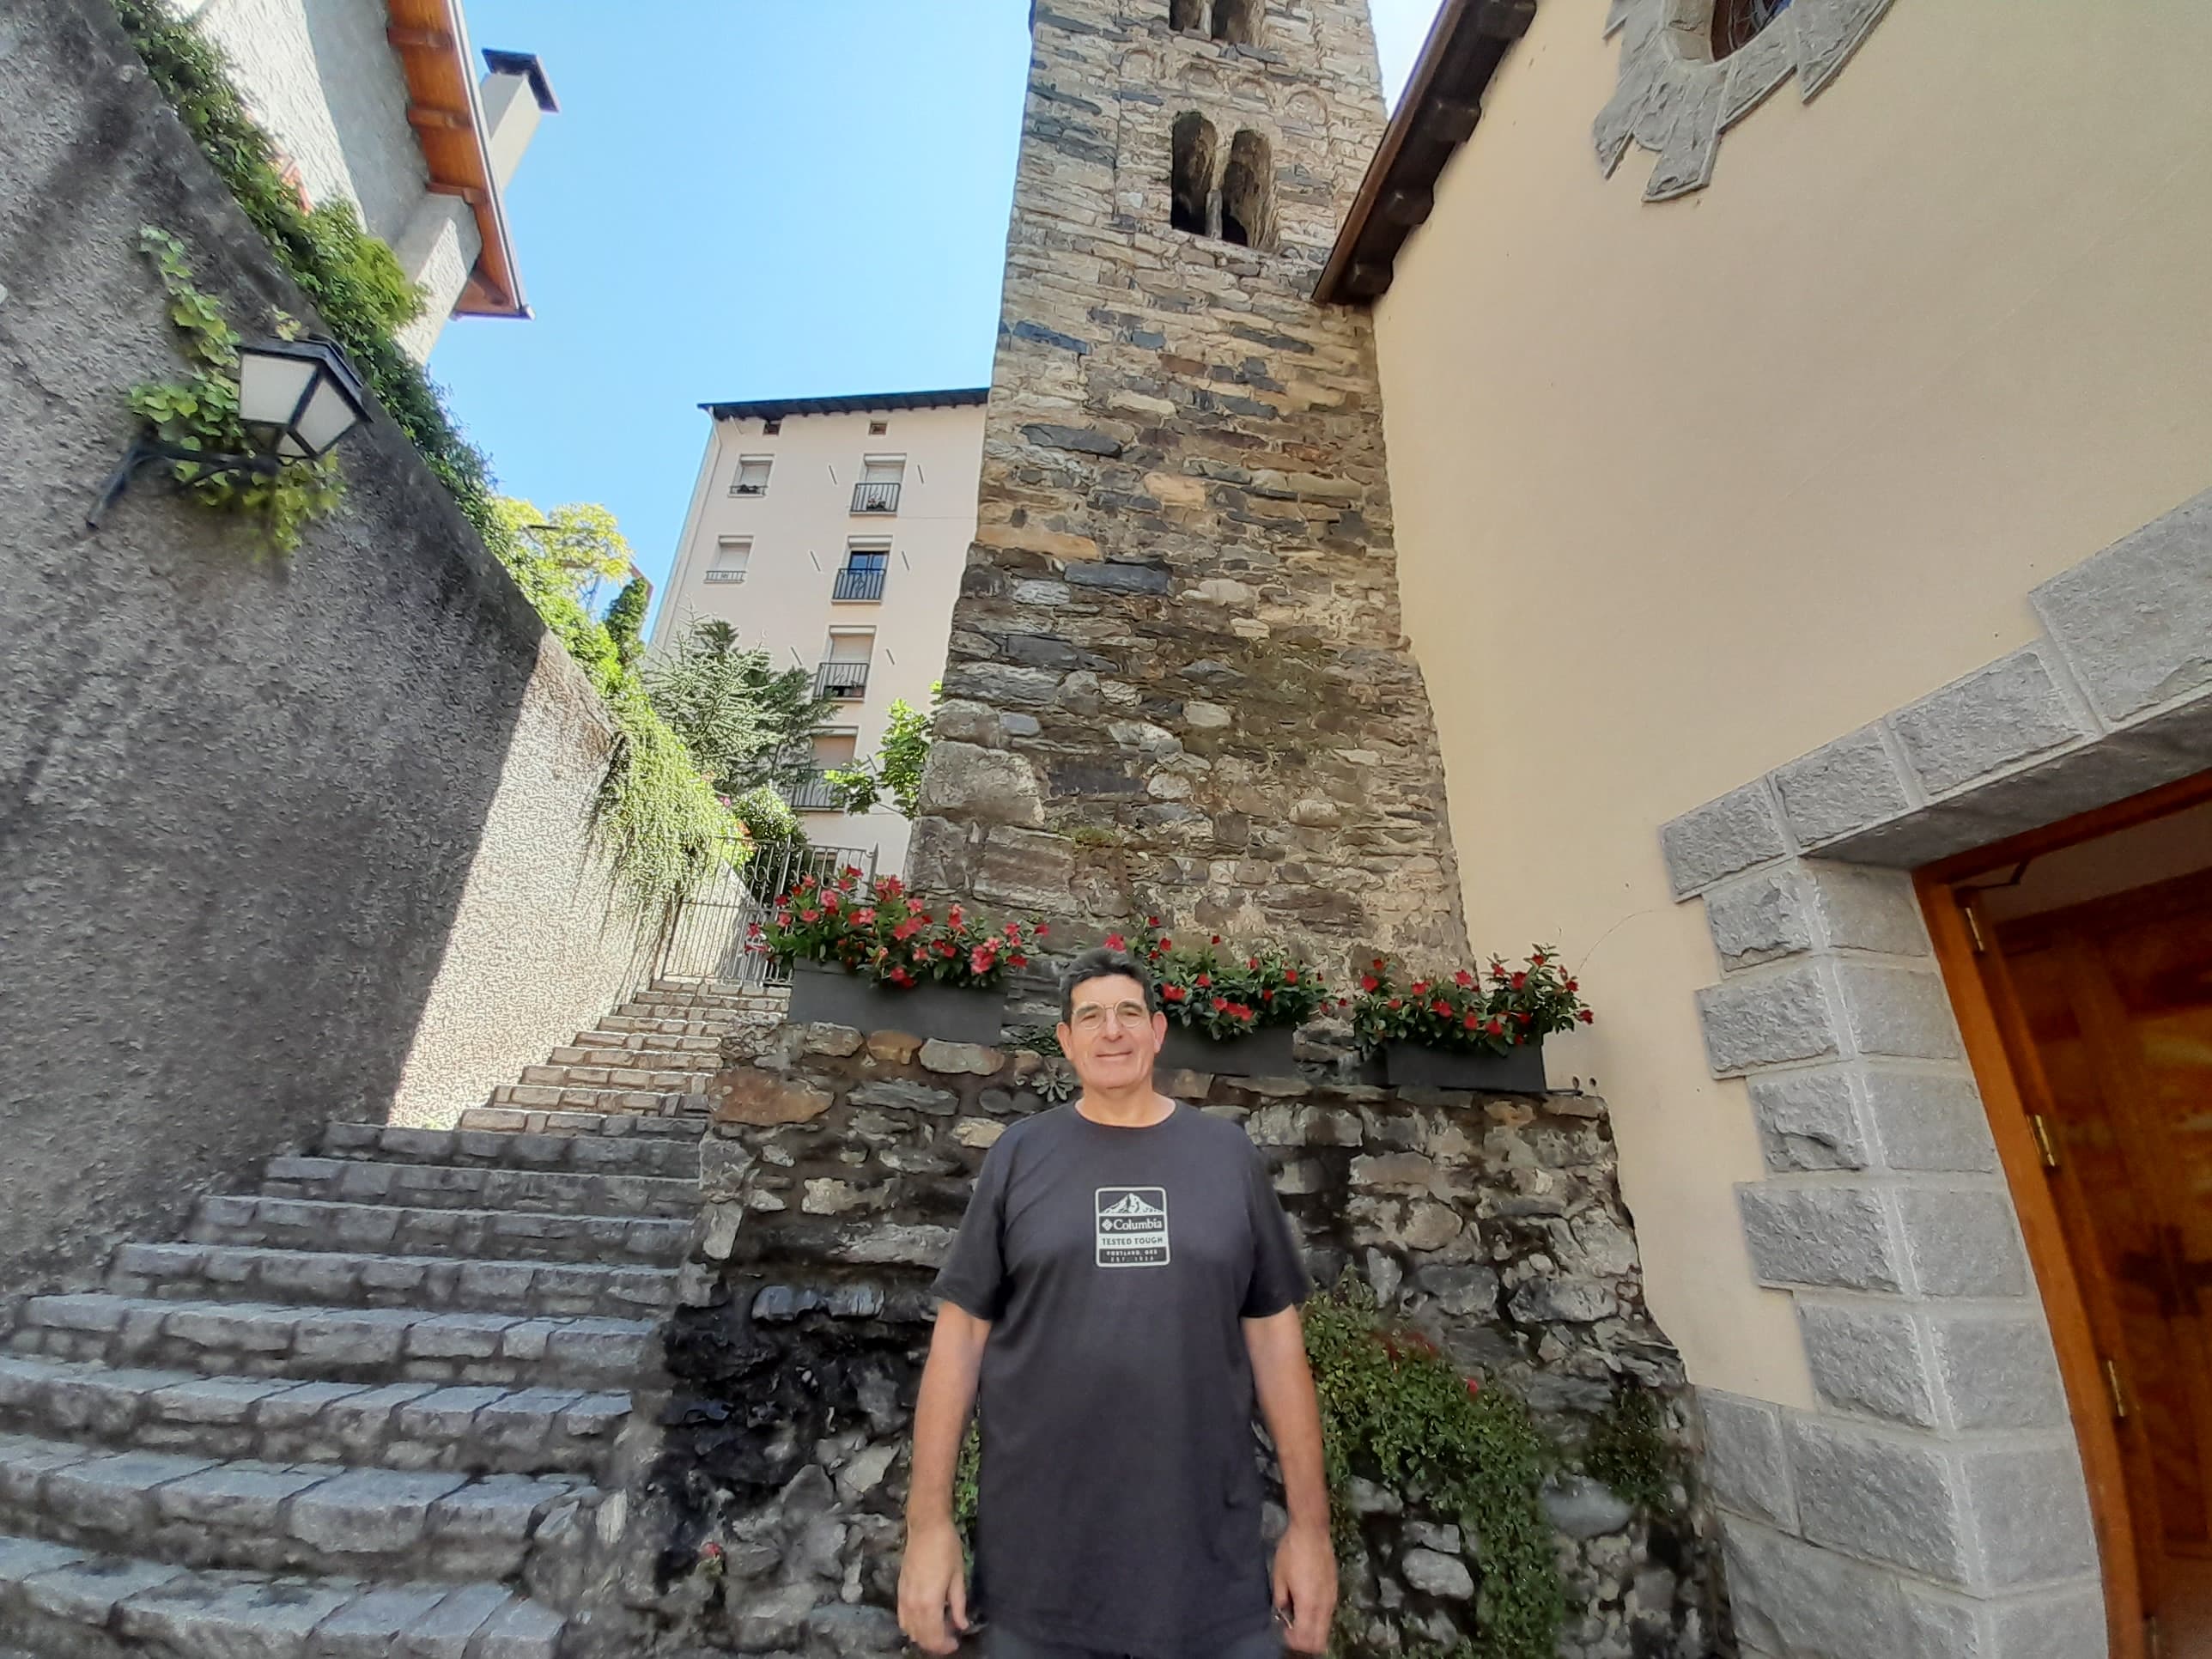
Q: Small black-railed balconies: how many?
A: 4